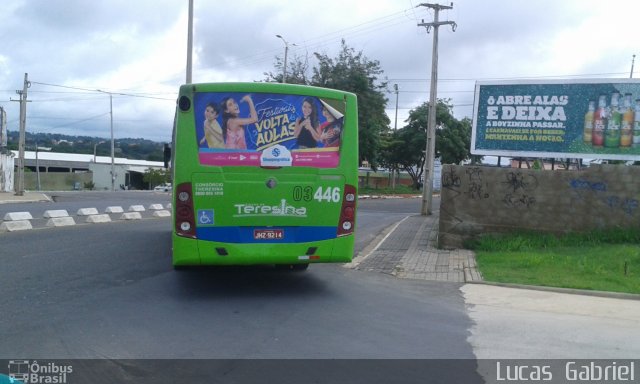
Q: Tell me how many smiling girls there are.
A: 2